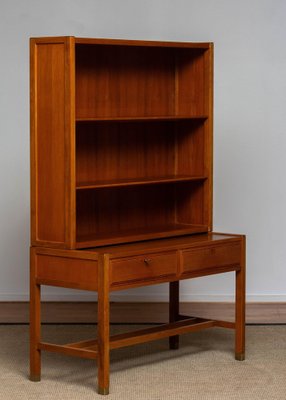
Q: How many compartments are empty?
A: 3